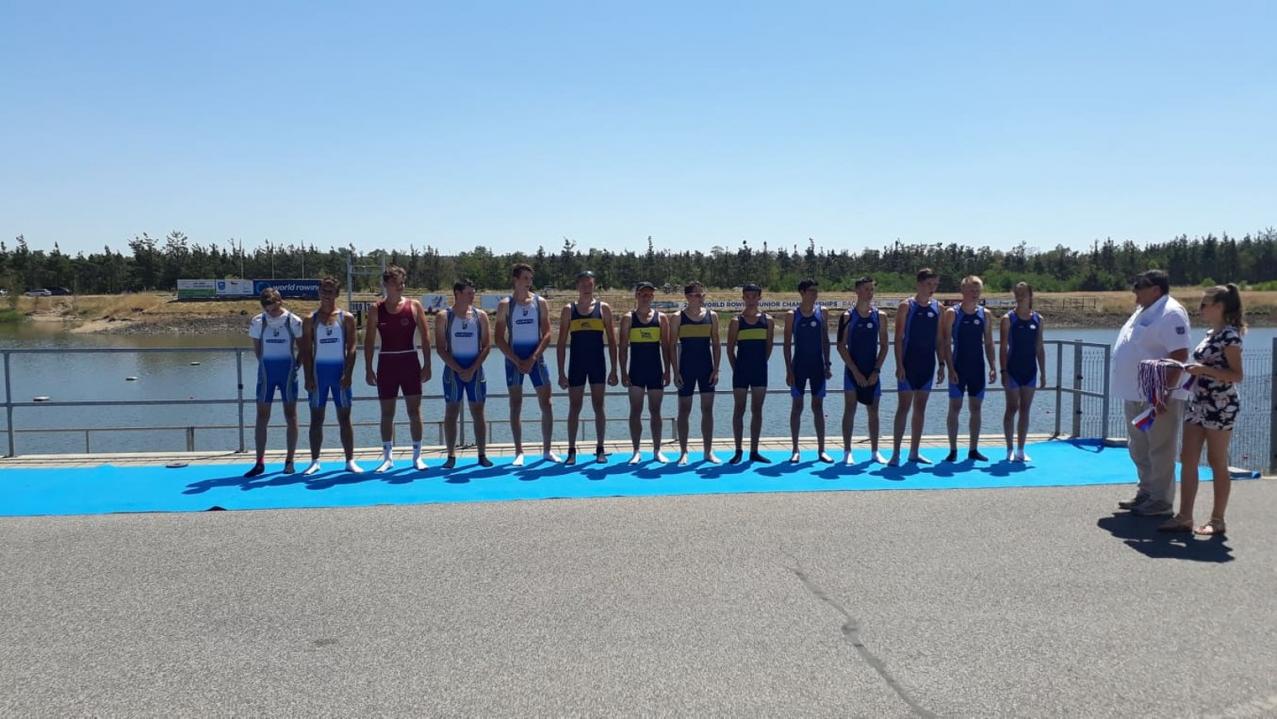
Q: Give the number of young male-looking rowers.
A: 13